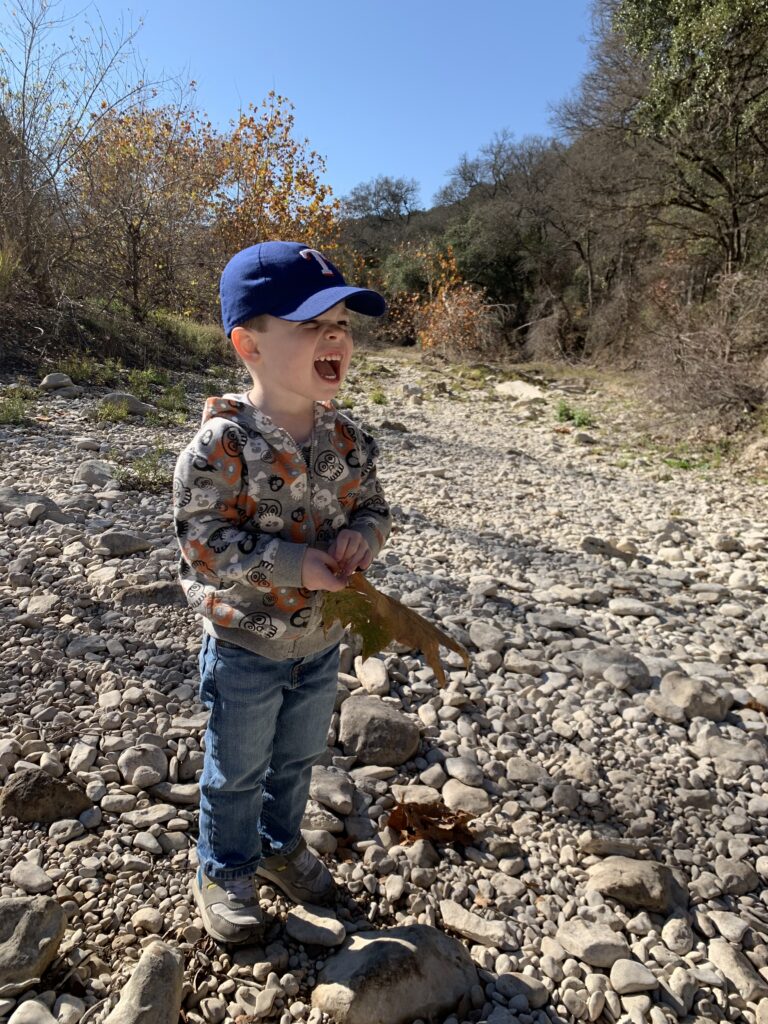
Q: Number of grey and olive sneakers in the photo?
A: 2